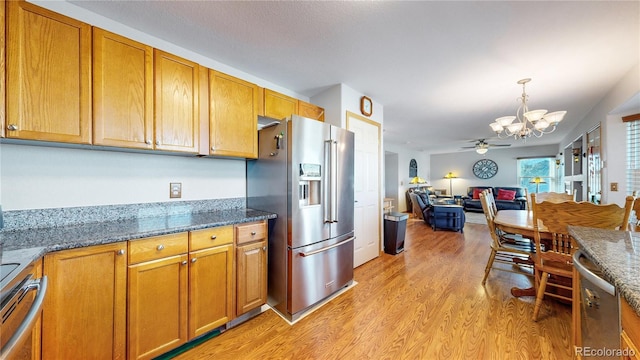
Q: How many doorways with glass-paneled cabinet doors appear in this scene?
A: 0